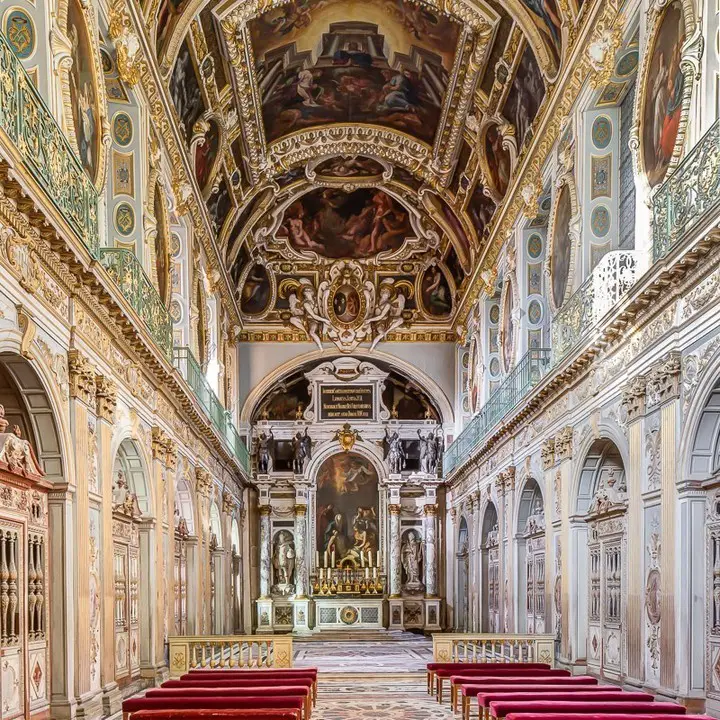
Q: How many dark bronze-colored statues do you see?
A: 4